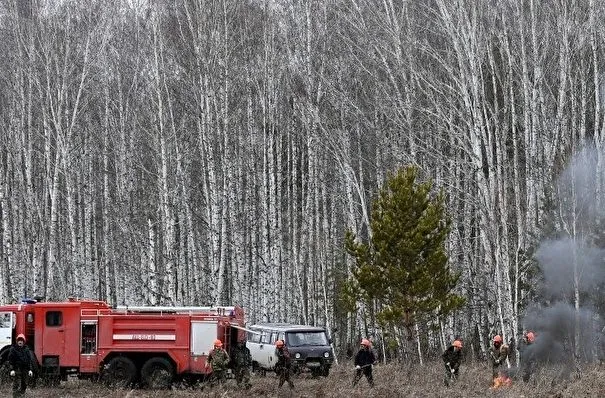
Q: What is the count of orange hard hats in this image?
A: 7